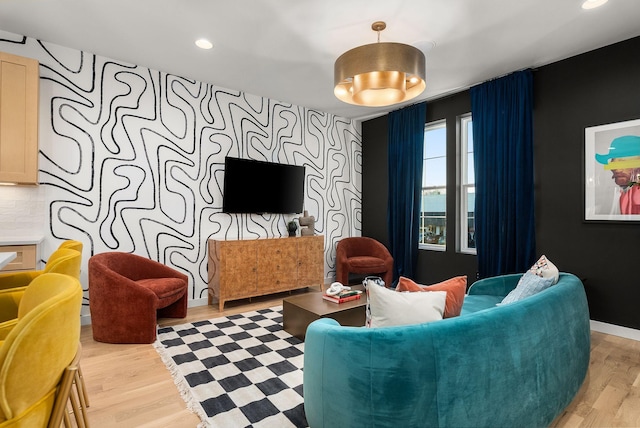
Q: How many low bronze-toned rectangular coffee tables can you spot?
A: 1